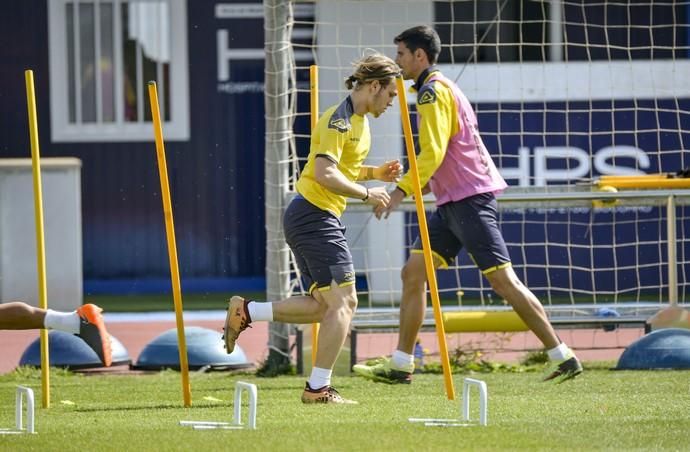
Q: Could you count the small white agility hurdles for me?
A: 3